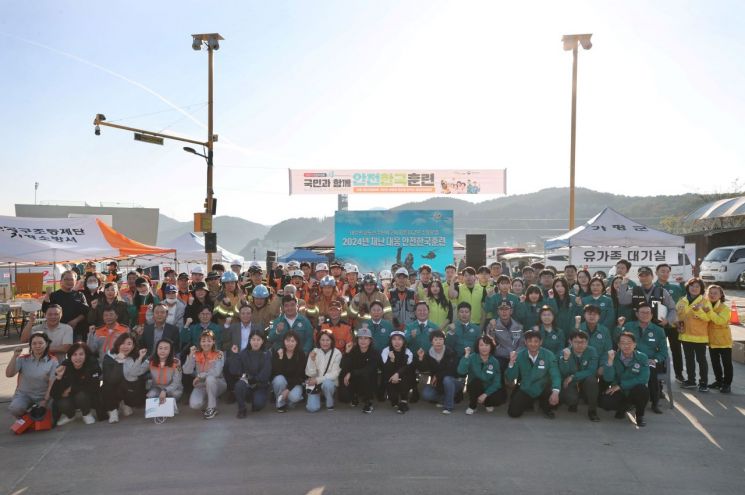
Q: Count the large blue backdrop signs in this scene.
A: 1